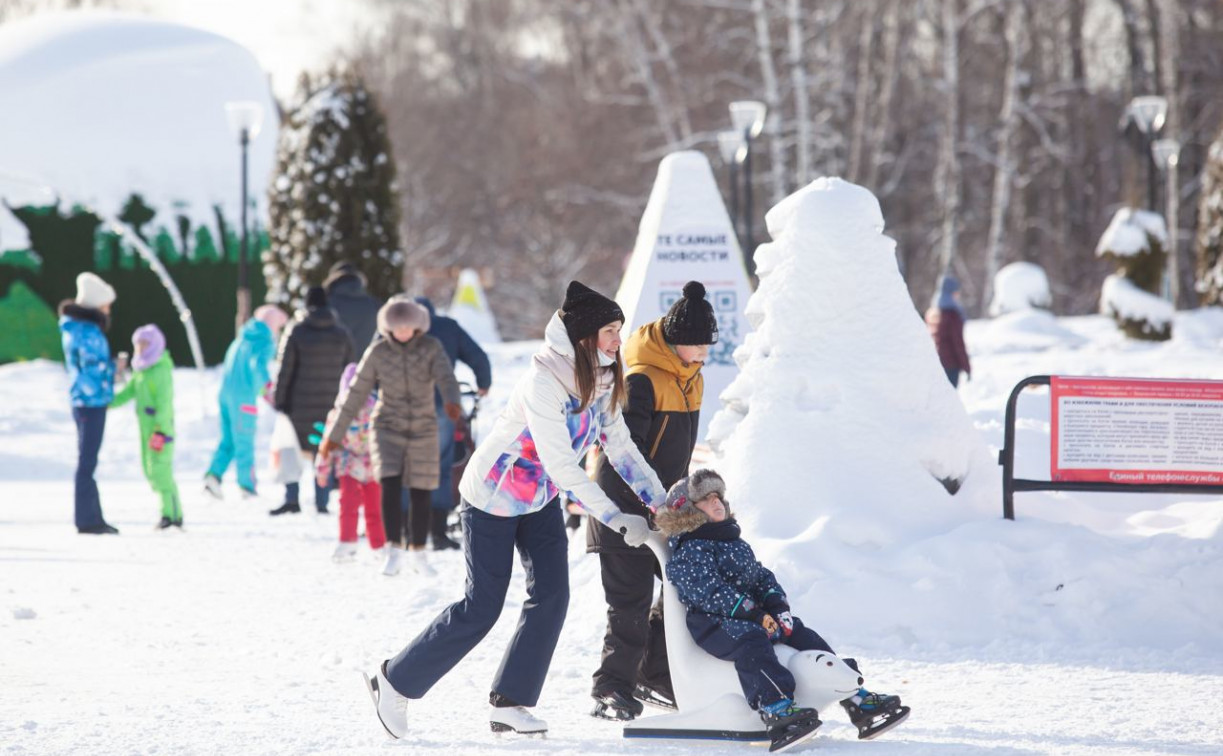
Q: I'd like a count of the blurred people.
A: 9